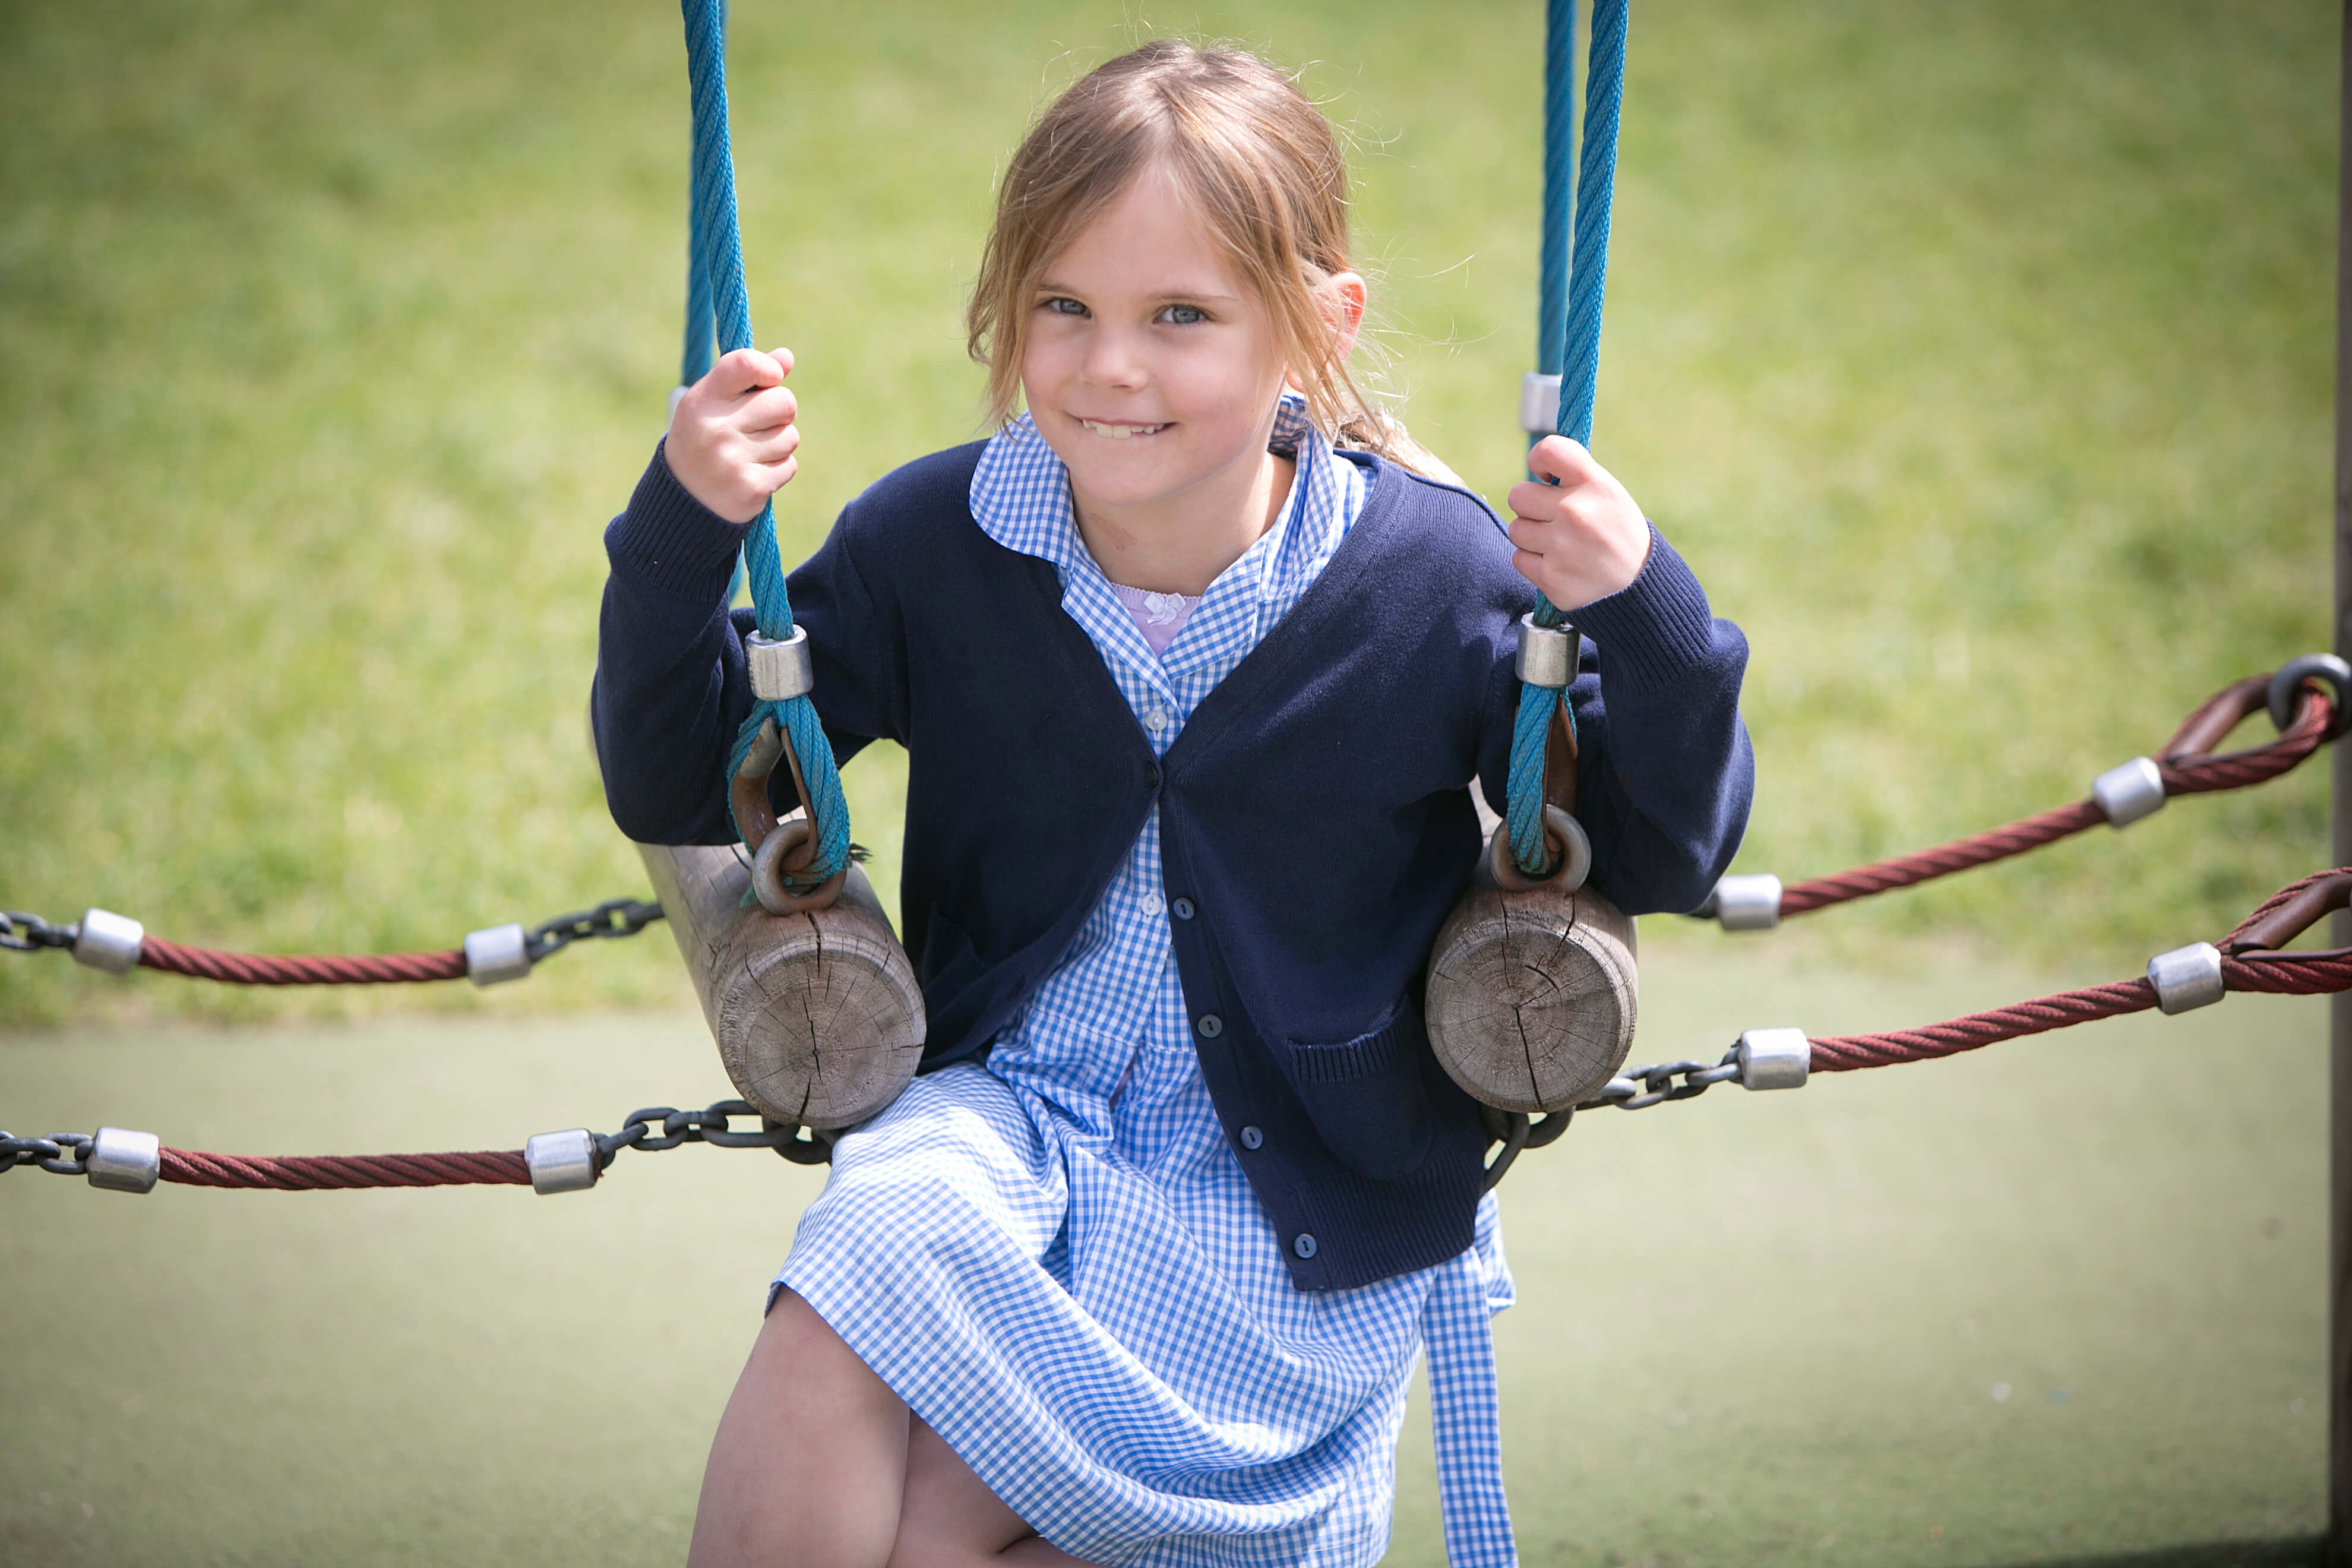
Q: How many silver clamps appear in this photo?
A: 12